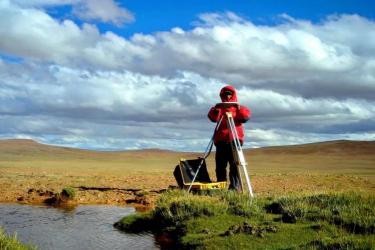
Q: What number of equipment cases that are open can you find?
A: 1